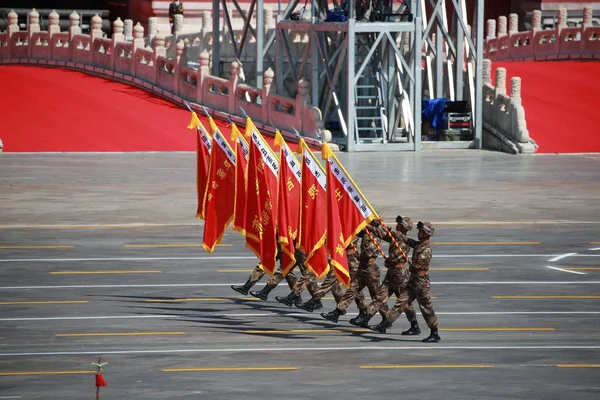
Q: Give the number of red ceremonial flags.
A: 7